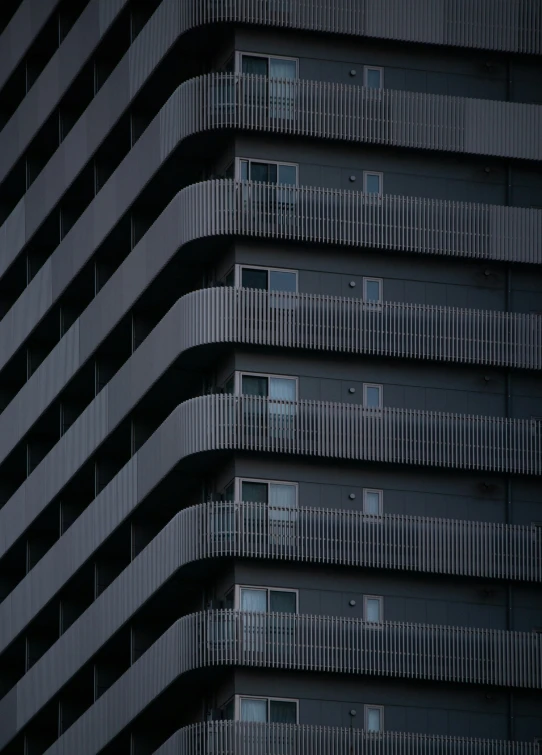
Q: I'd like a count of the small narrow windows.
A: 7